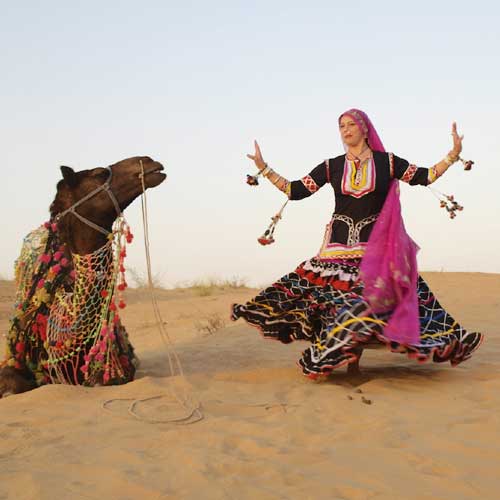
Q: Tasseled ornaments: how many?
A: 4